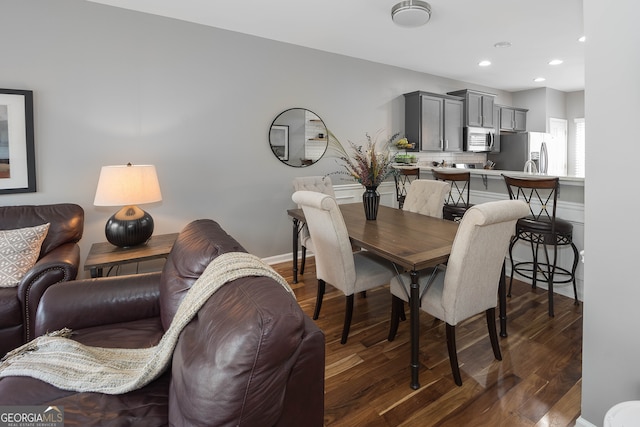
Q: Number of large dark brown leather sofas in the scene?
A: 2